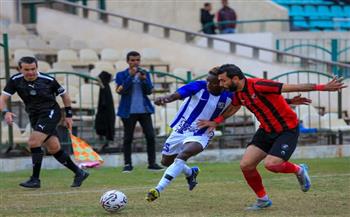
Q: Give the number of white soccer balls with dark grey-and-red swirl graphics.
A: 1